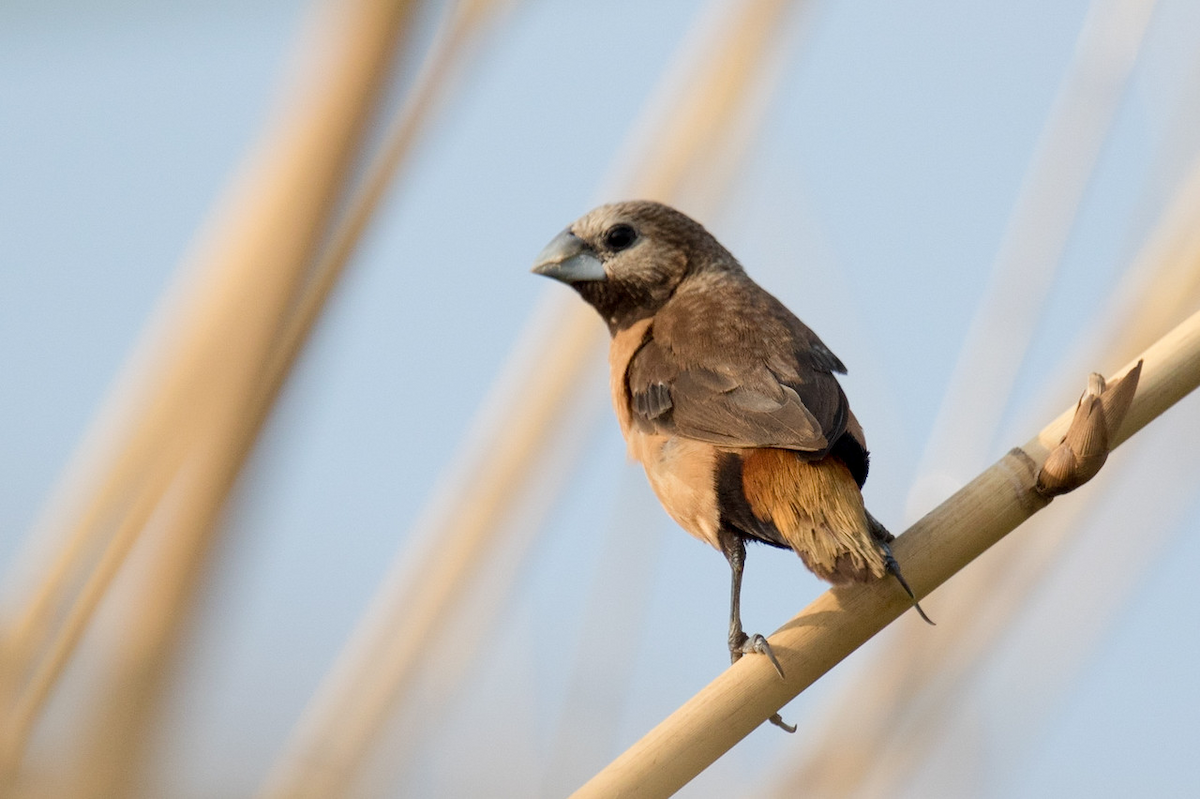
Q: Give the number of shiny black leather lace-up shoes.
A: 0